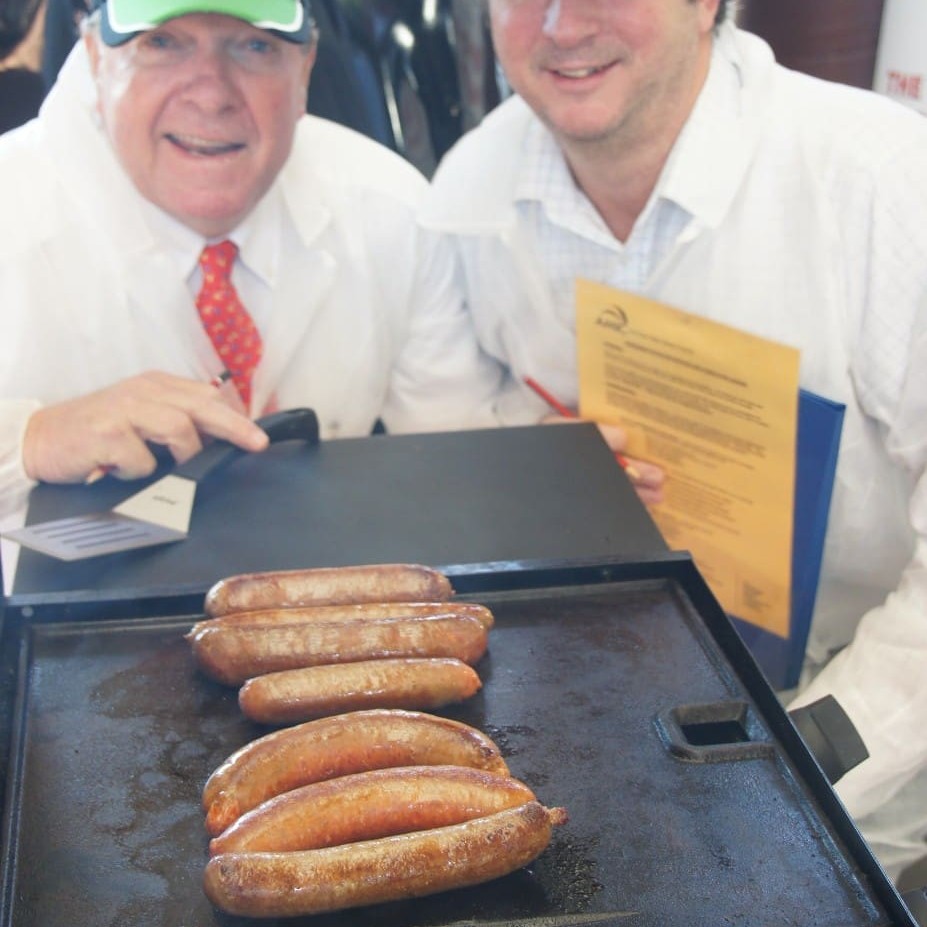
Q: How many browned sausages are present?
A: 7